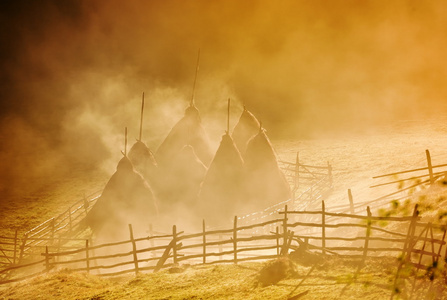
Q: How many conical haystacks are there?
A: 7